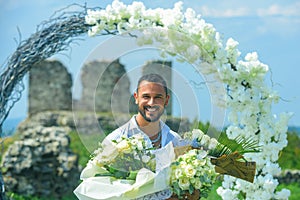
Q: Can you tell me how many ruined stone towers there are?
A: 3